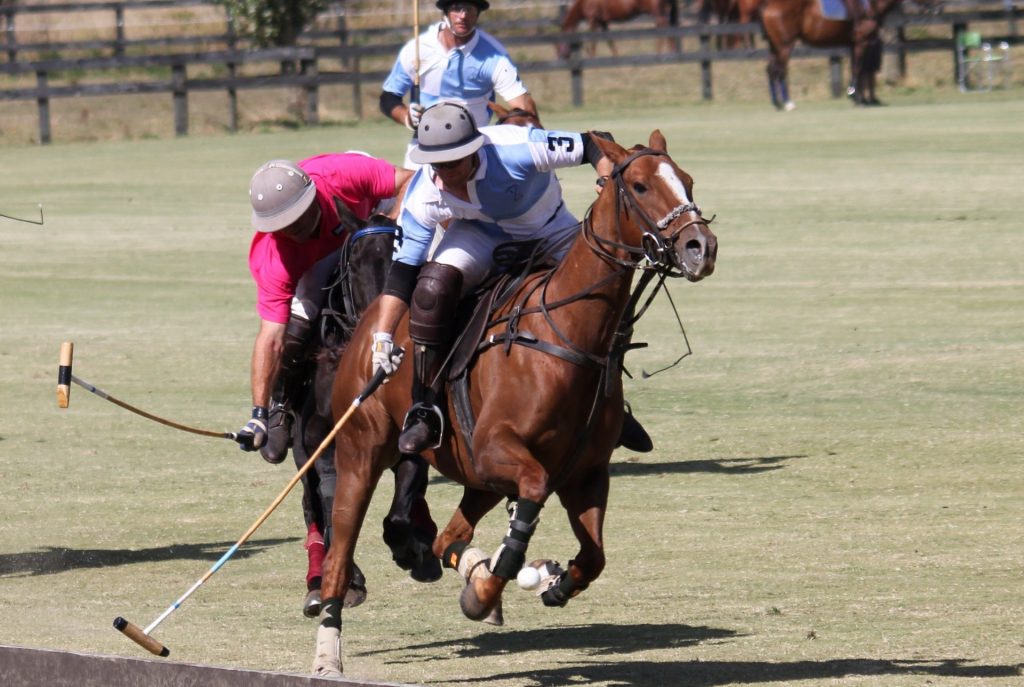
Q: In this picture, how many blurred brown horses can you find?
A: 3